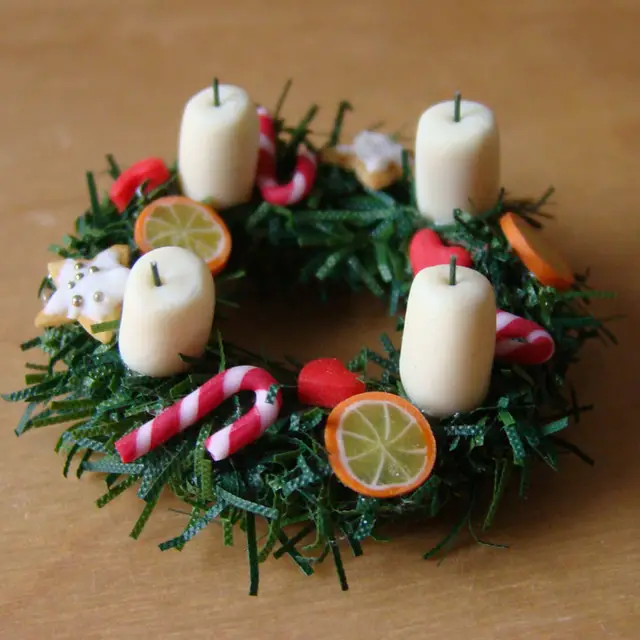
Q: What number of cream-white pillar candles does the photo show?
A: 4